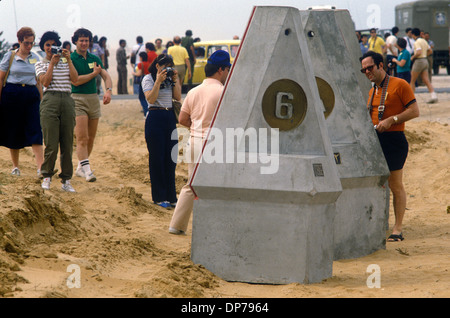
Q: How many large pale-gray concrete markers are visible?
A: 2